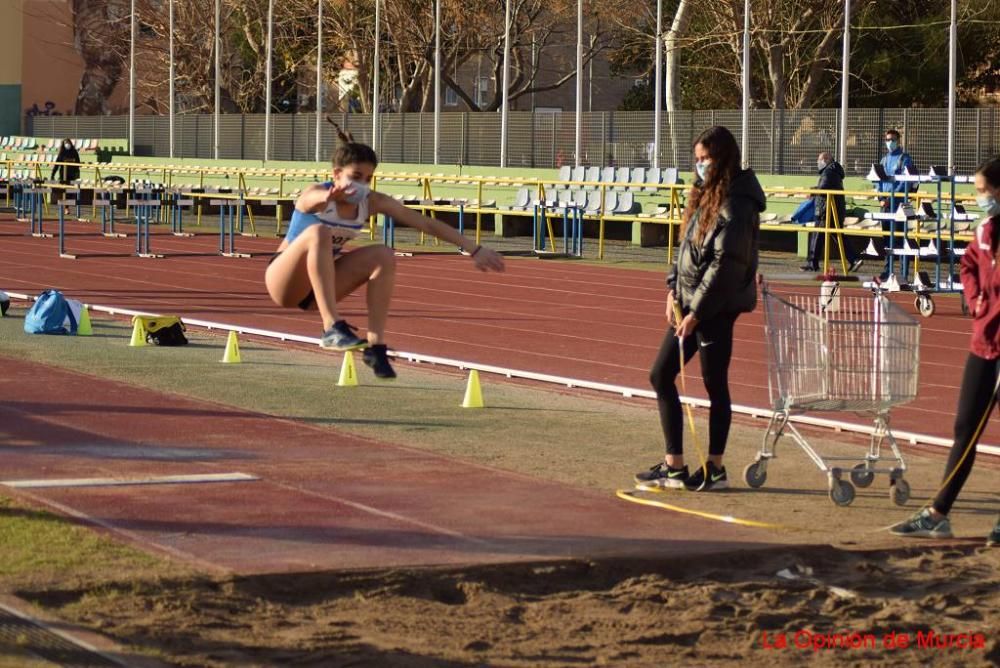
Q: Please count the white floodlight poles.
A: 13